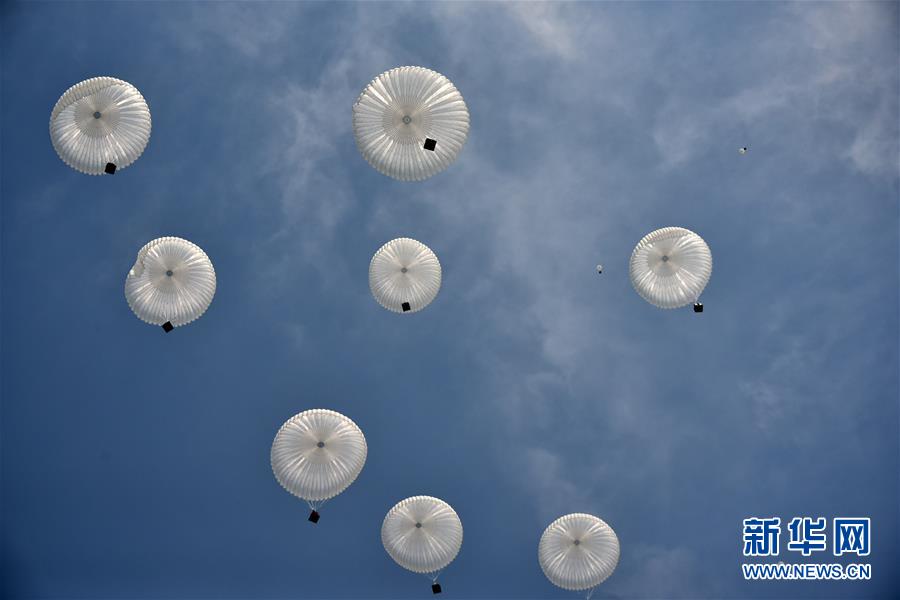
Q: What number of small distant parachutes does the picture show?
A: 2